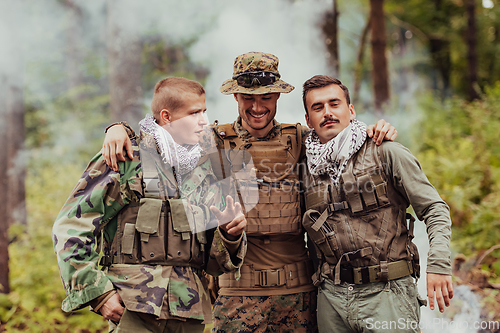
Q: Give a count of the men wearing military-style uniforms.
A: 3